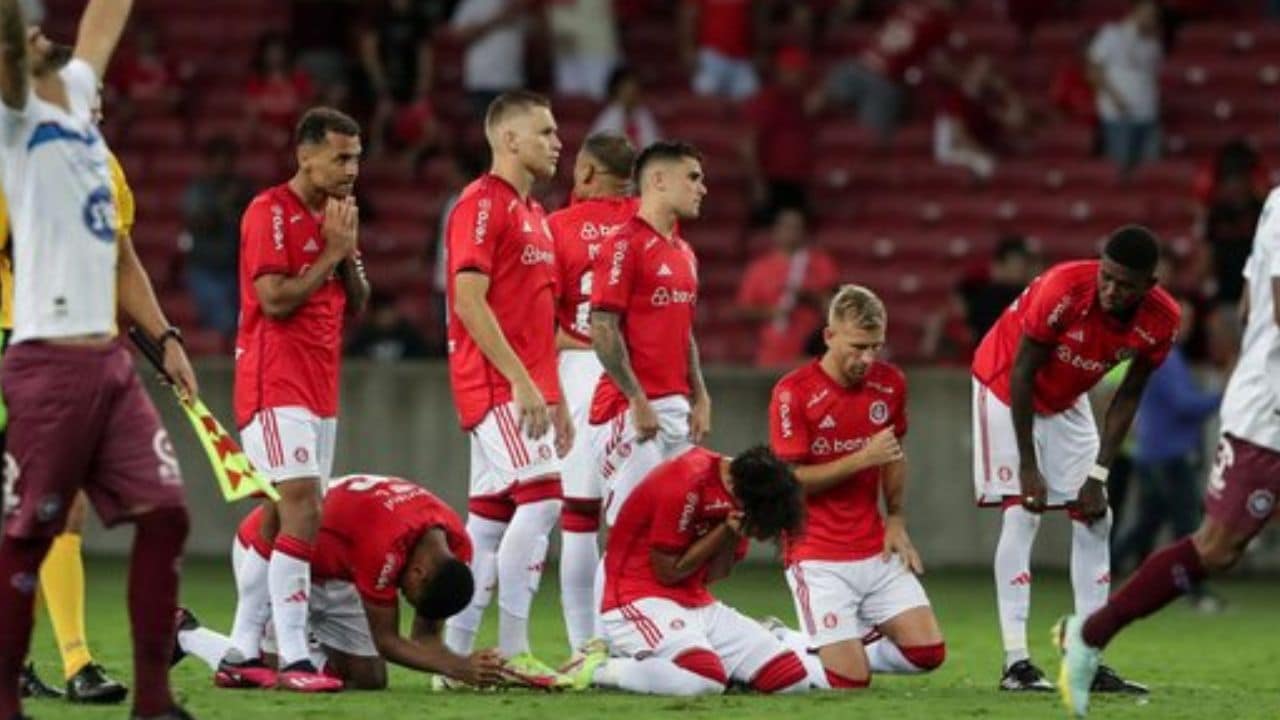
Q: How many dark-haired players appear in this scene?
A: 6